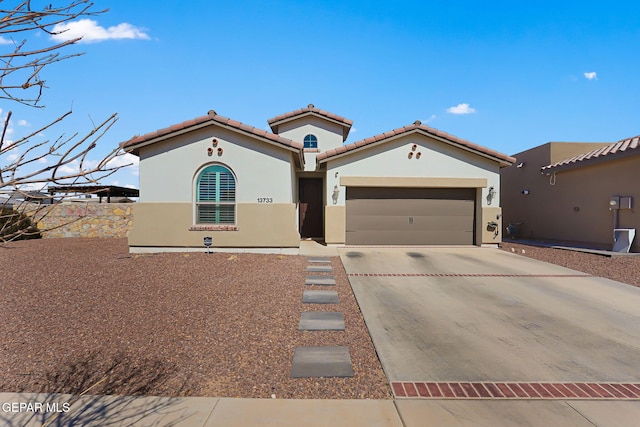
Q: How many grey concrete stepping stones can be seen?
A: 6